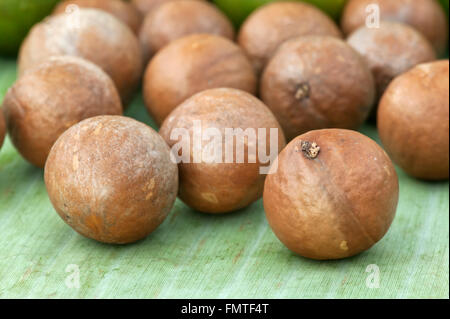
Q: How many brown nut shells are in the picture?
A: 15